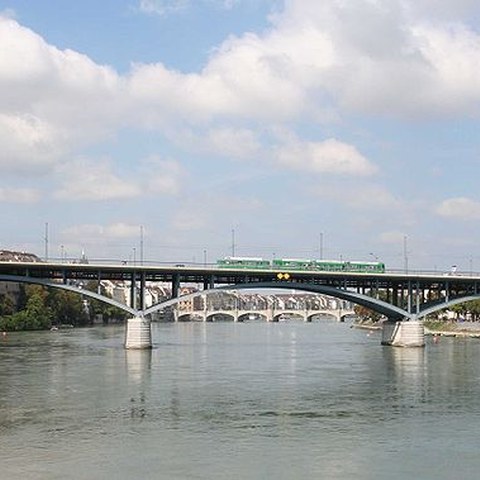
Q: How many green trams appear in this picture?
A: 1